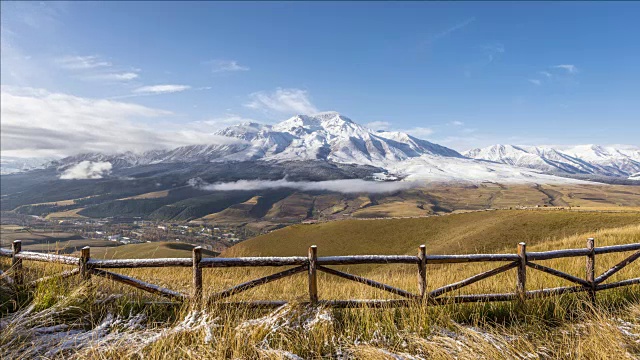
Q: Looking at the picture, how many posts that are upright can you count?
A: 7